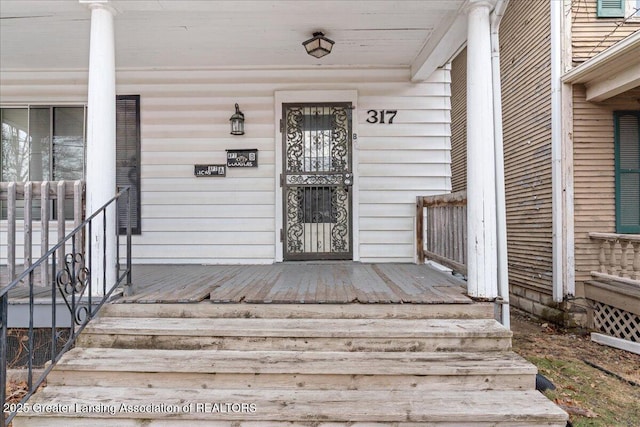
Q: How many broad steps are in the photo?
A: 3